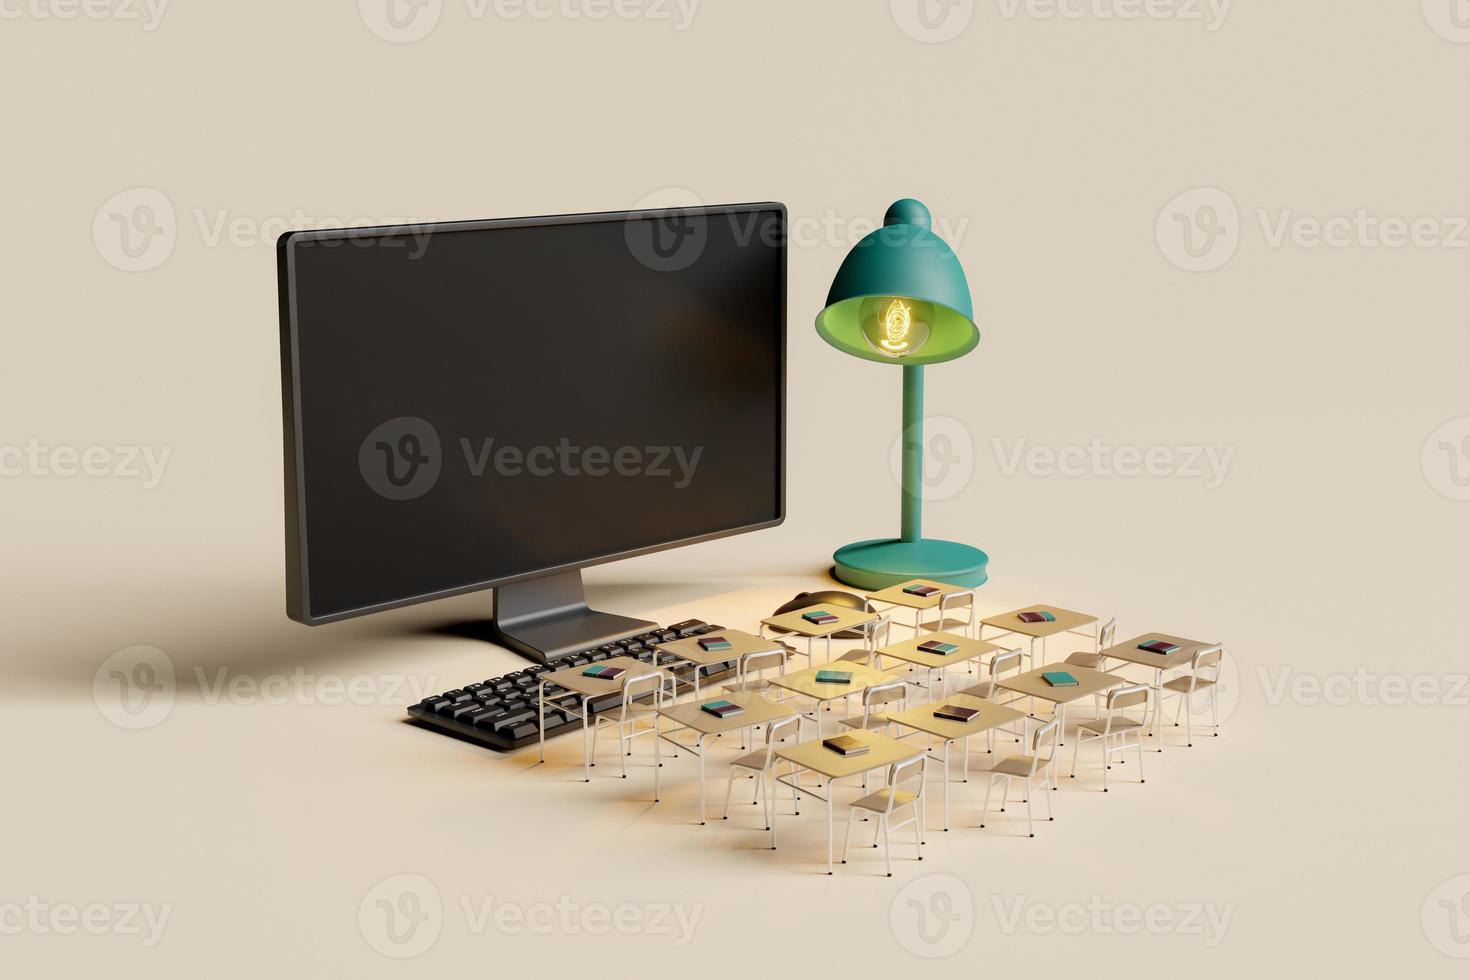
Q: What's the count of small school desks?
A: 12